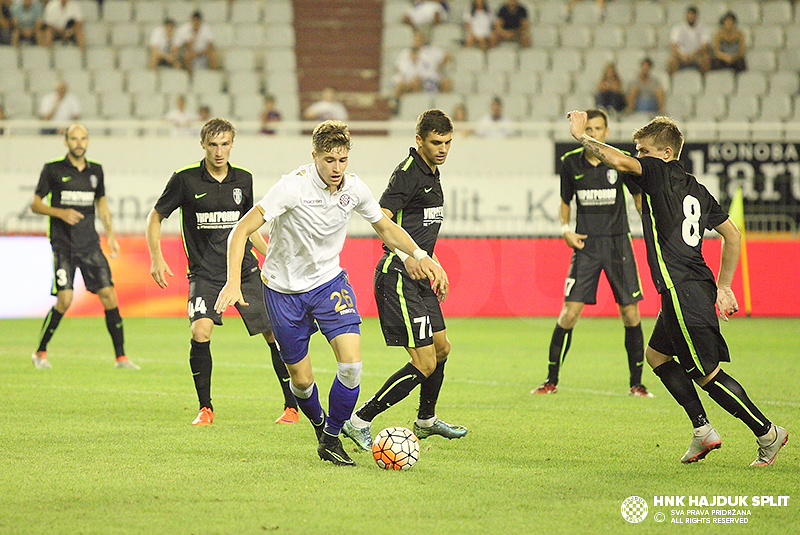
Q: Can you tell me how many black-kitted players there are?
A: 5